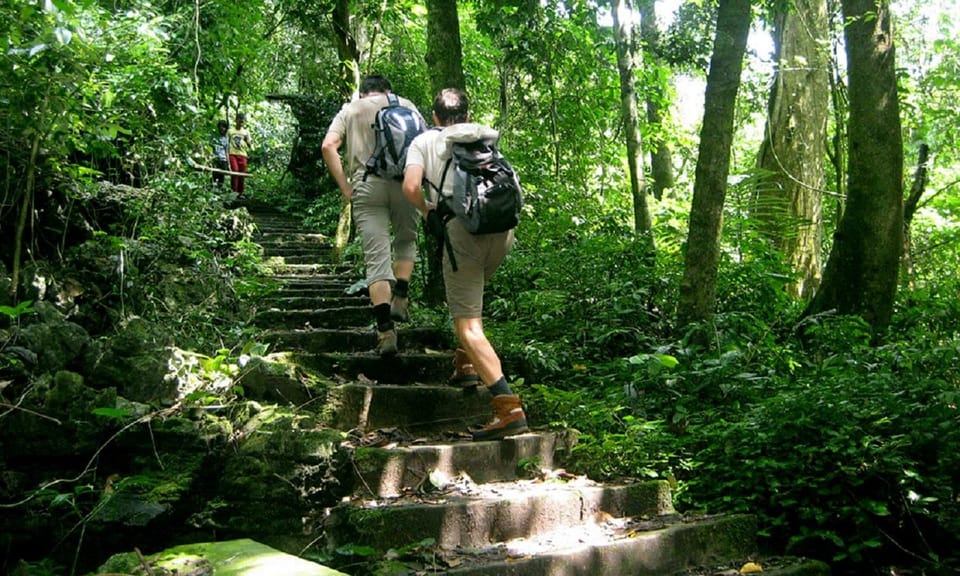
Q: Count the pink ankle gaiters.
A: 0